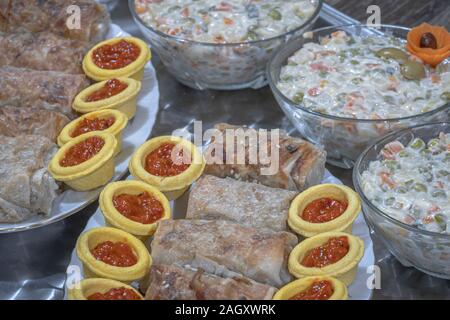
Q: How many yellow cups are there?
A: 11